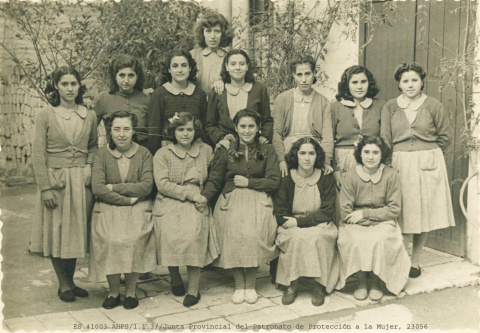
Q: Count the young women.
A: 13